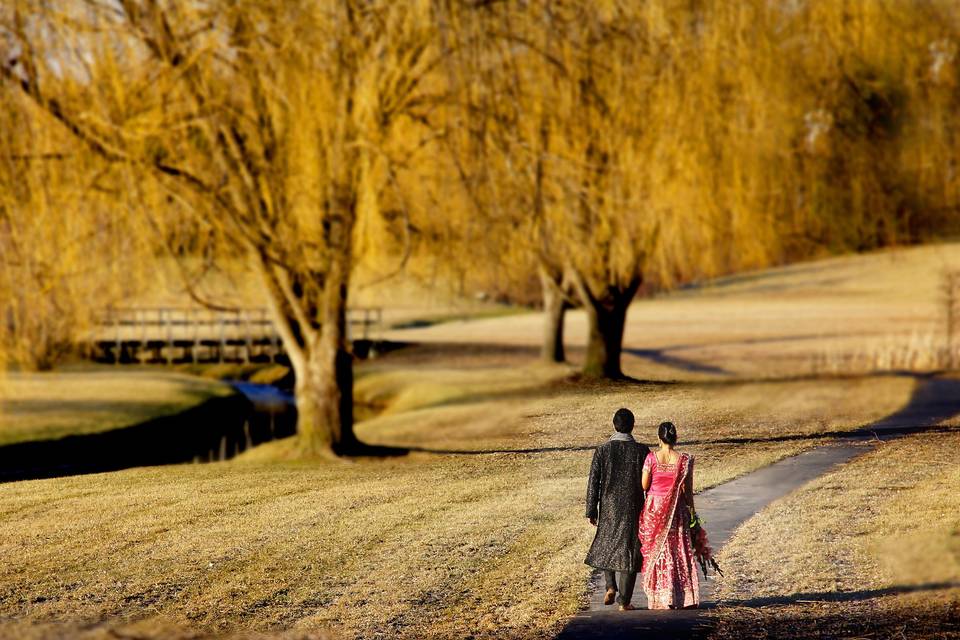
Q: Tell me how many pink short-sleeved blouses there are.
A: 1